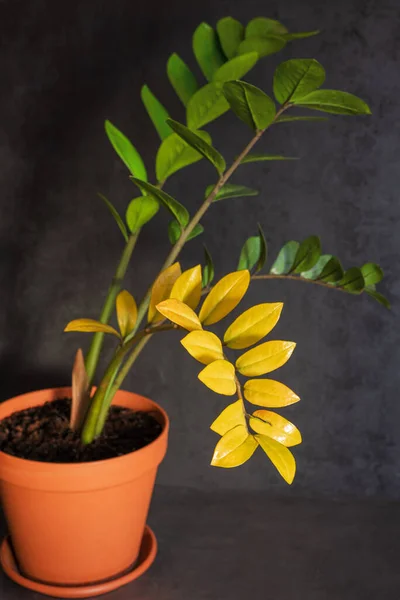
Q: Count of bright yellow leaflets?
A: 15